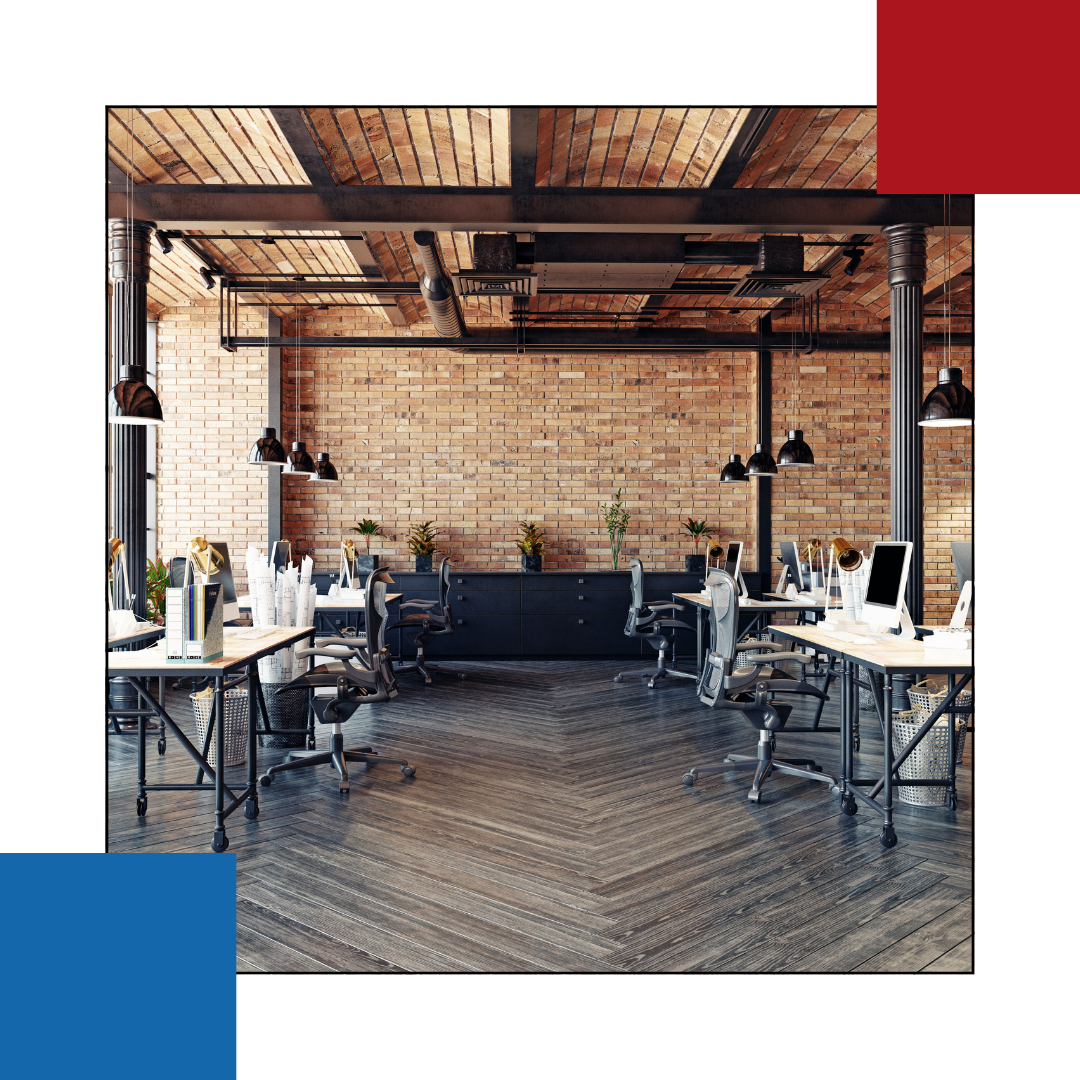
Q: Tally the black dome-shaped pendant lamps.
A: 8